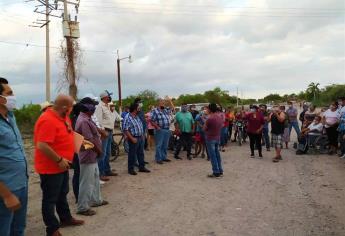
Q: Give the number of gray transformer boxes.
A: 1